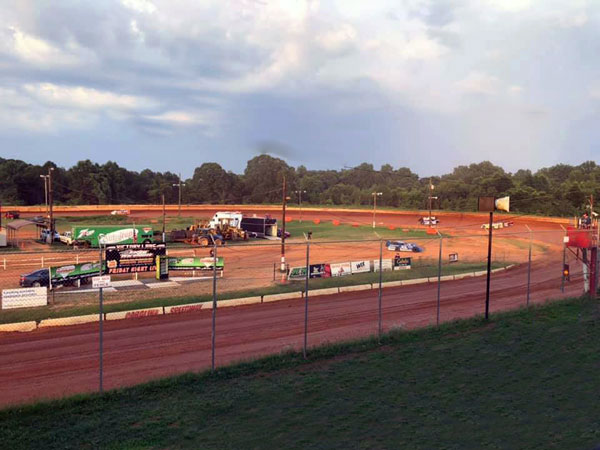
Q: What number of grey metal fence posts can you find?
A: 7